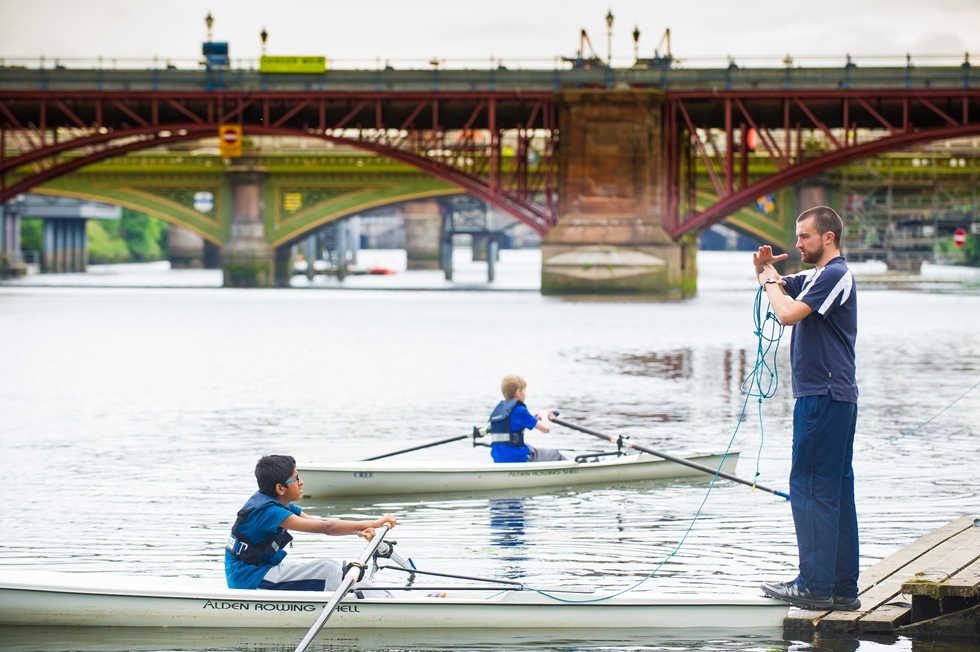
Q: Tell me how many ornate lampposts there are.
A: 4